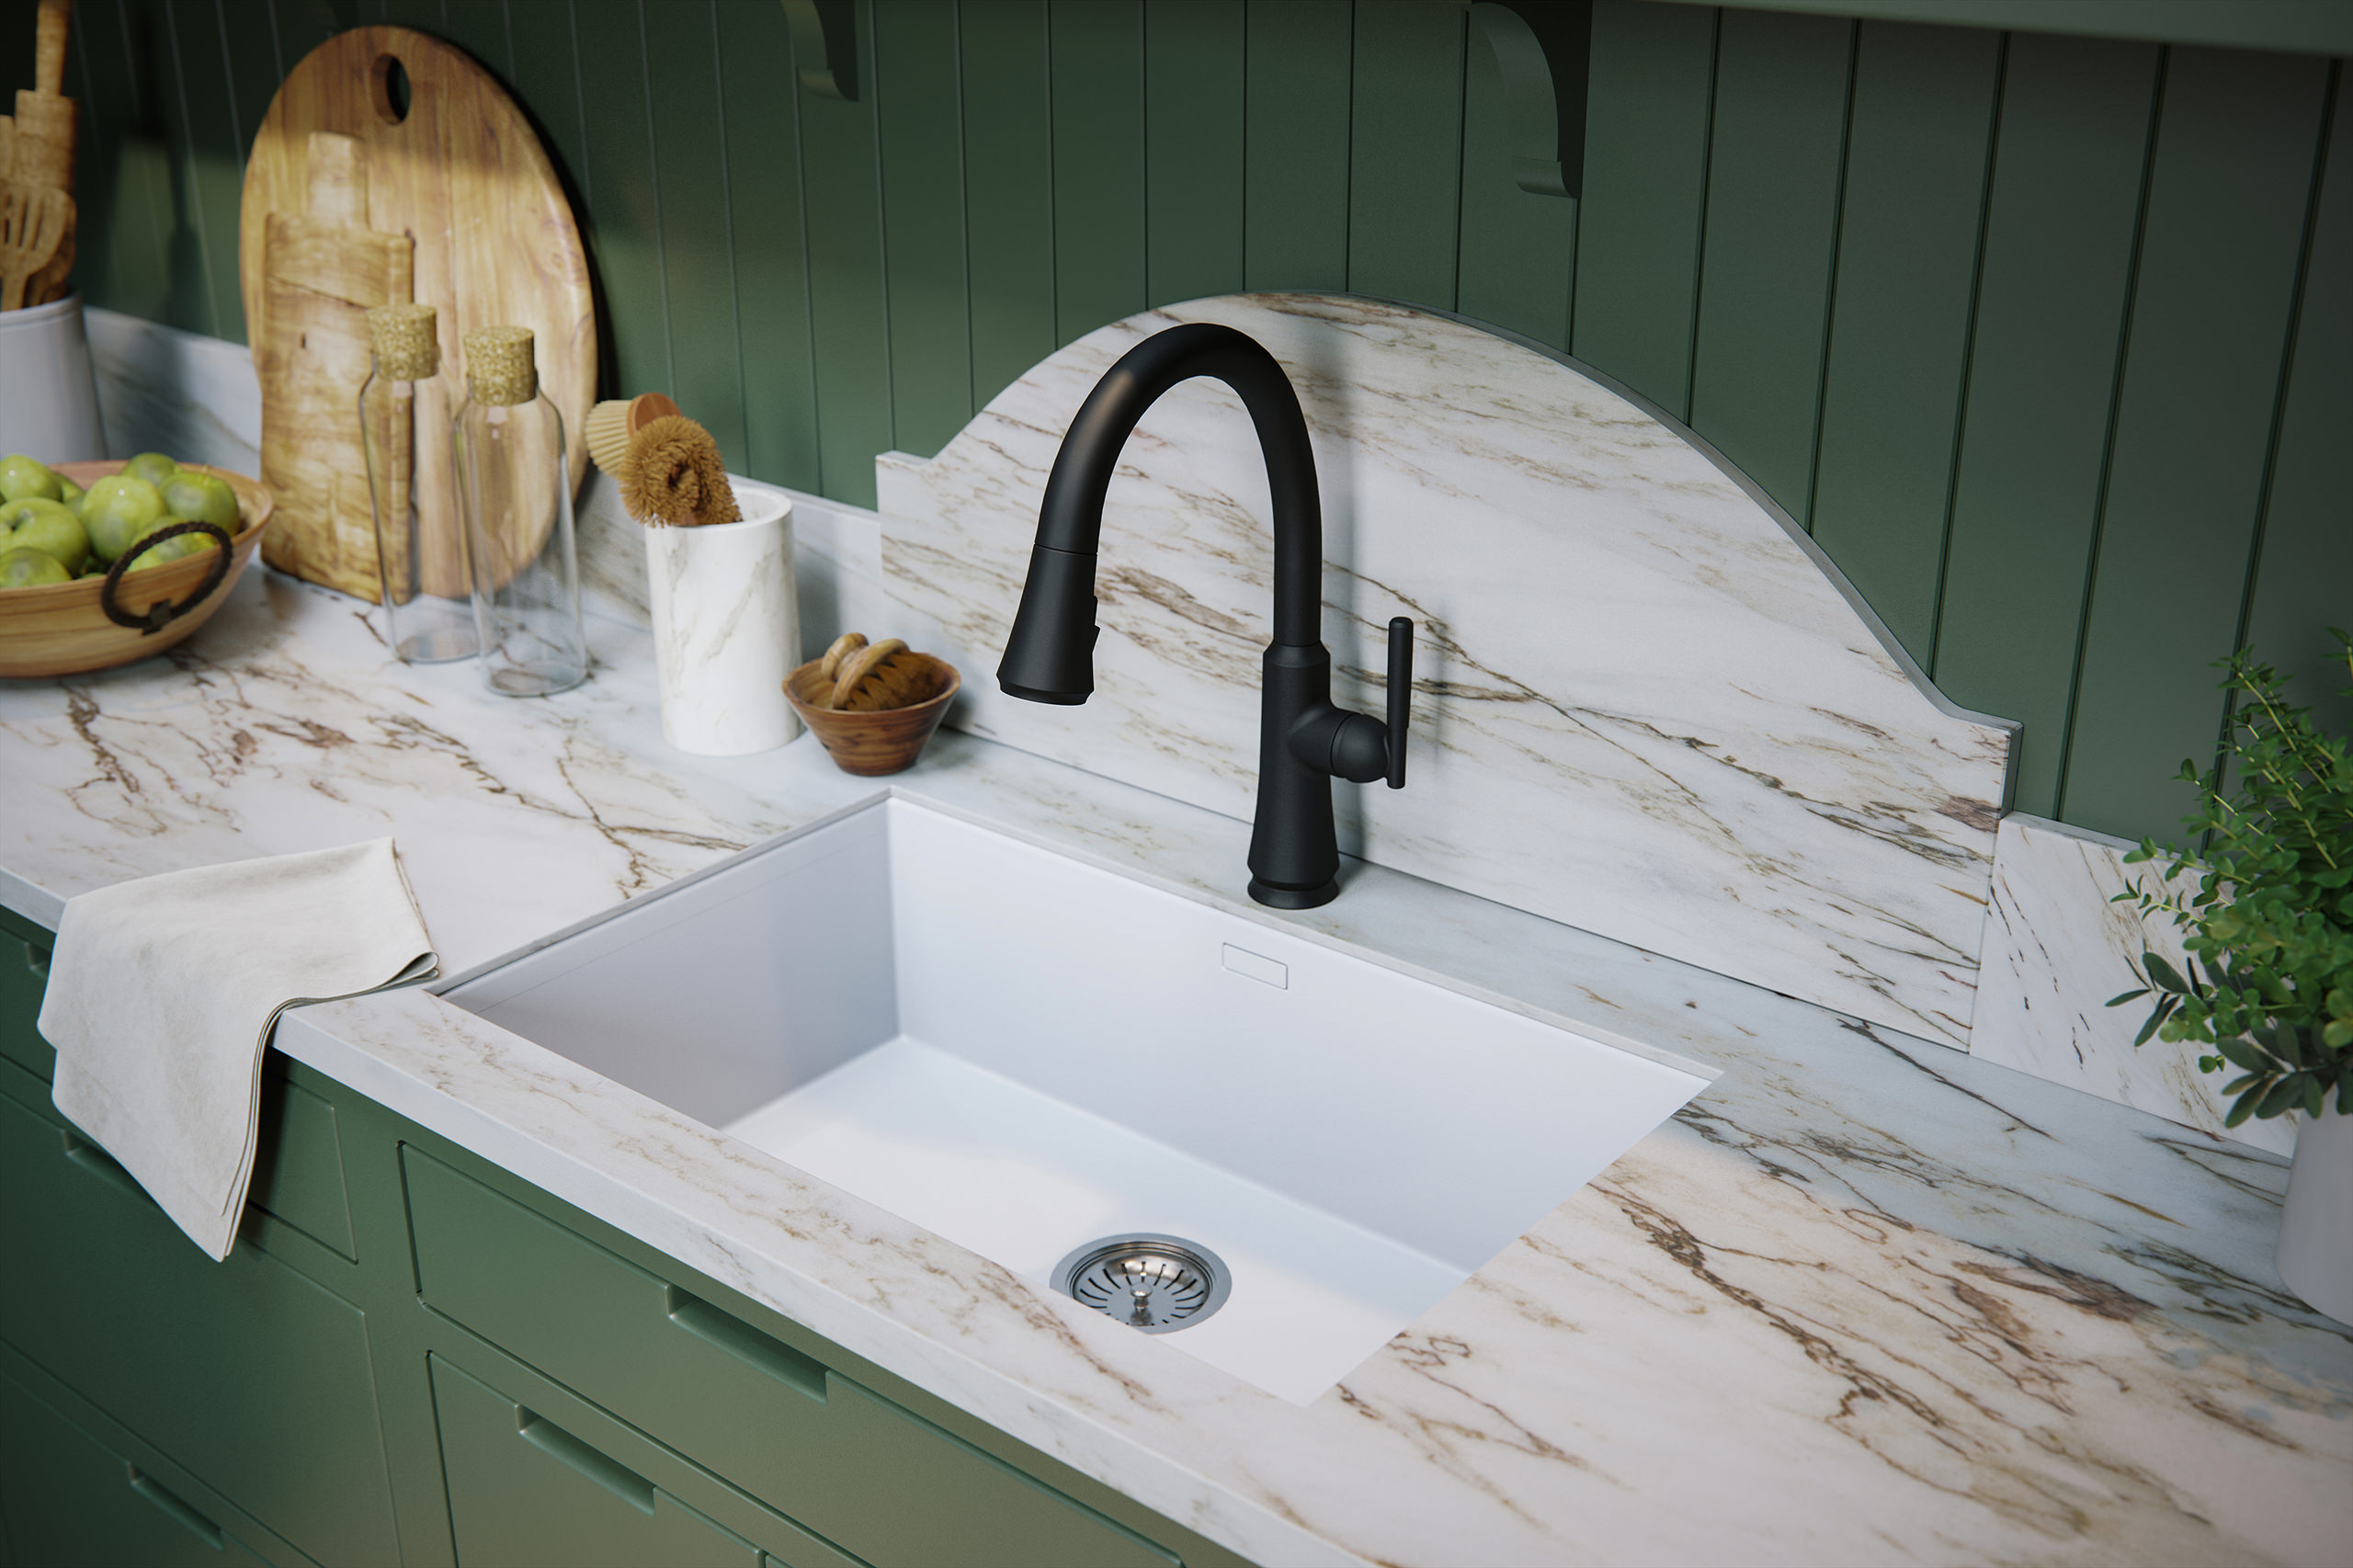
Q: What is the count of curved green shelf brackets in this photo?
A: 2